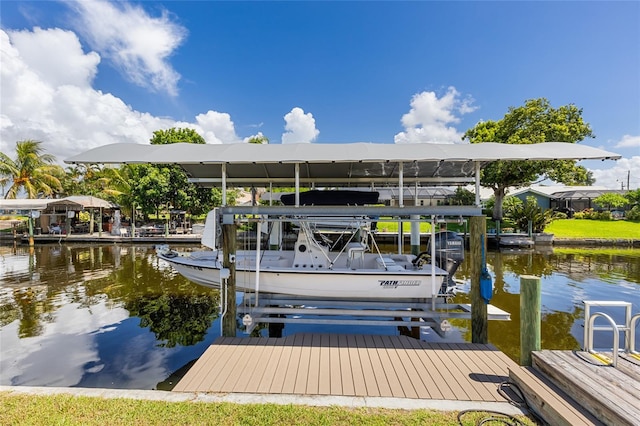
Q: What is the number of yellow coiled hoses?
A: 0